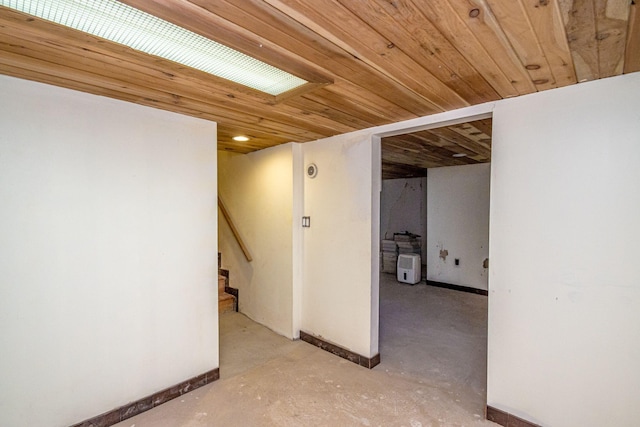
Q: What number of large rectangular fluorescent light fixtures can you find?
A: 1